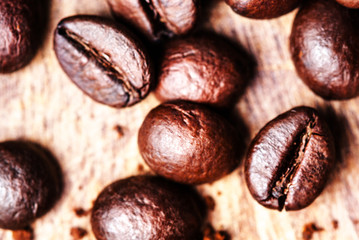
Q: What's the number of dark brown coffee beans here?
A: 11